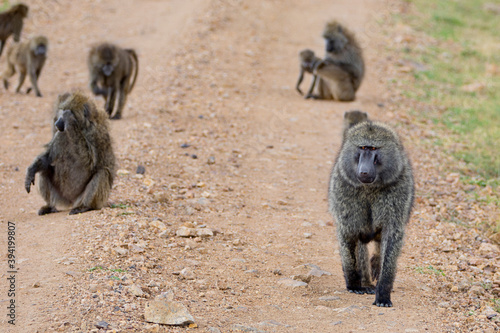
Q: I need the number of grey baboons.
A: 8